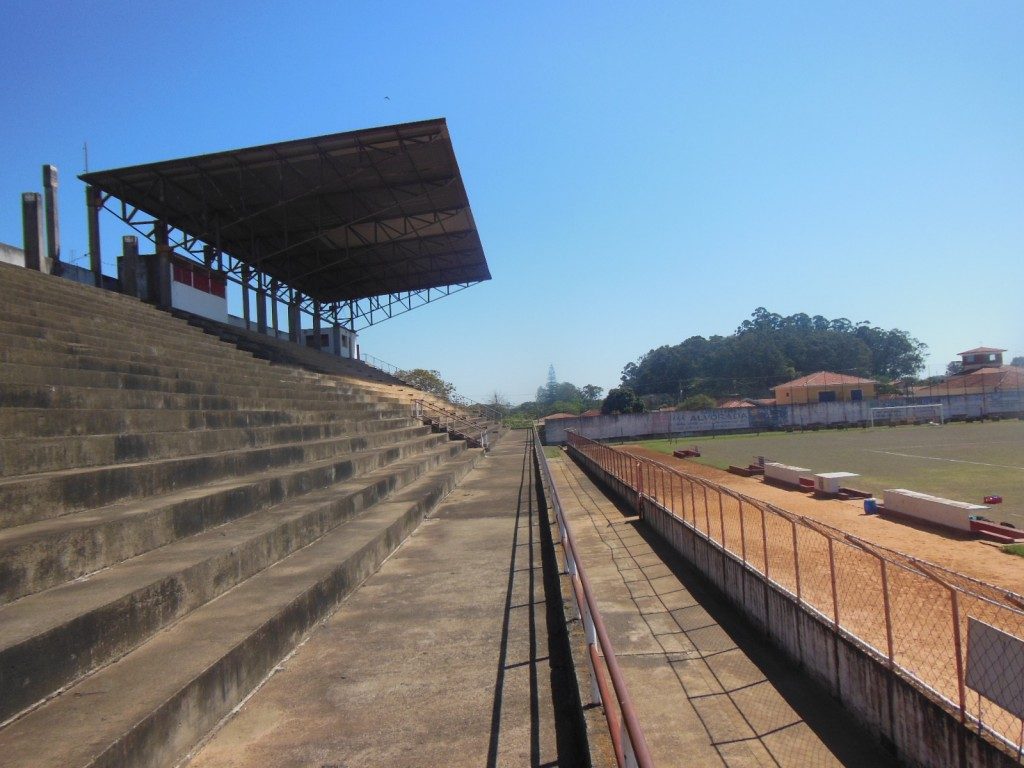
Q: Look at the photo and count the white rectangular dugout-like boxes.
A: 3